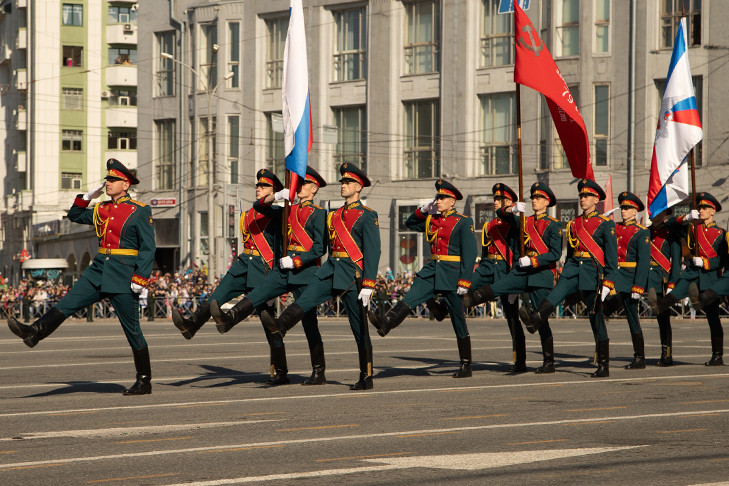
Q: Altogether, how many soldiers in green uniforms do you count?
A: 11